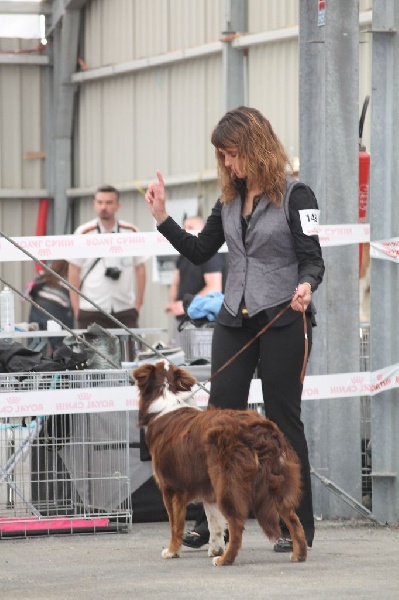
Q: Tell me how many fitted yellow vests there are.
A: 0